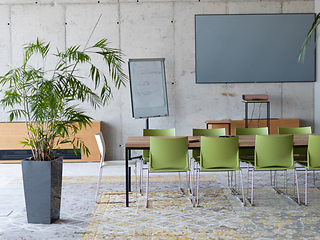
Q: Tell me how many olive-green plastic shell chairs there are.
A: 8